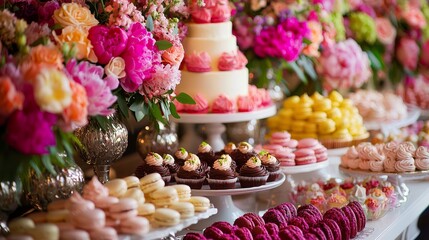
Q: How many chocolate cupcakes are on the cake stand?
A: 12